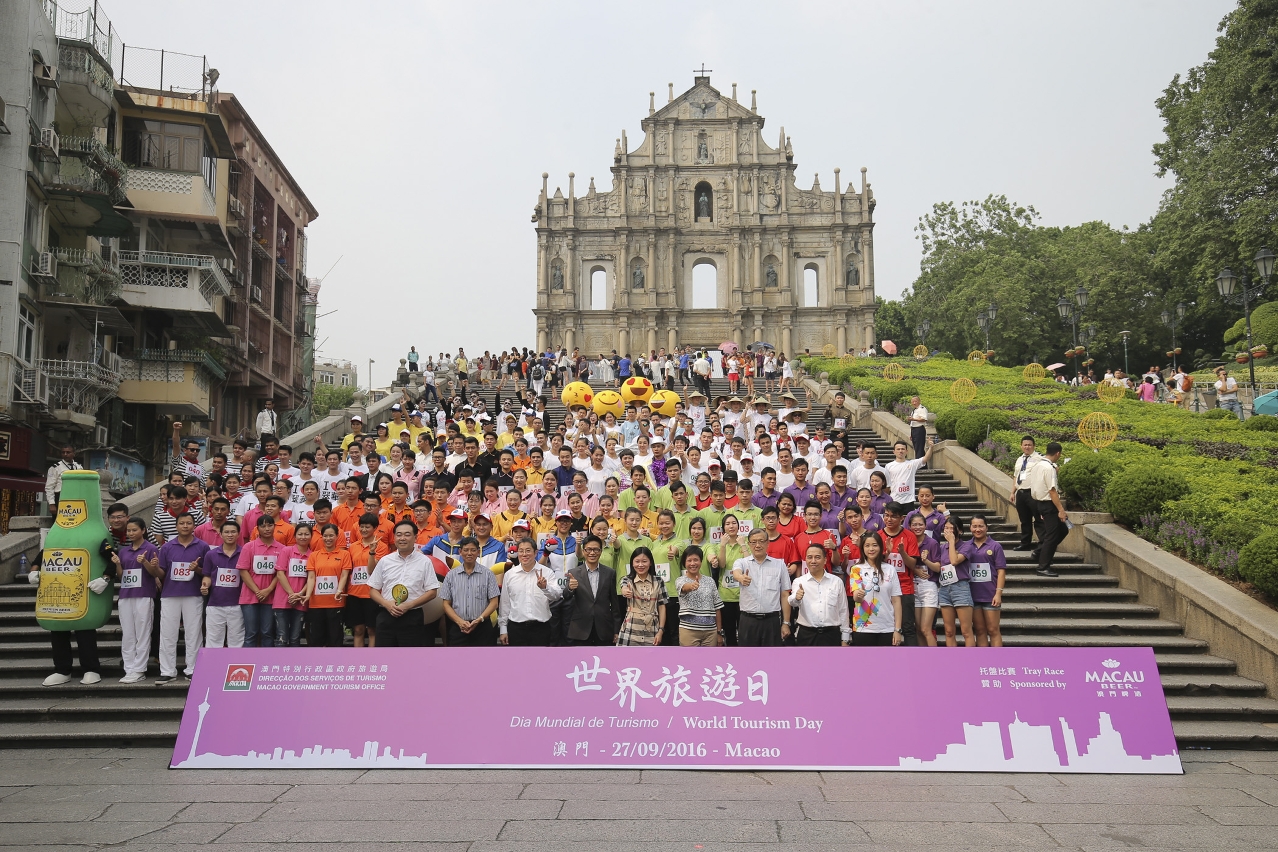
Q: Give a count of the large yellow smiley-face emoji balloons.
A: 4